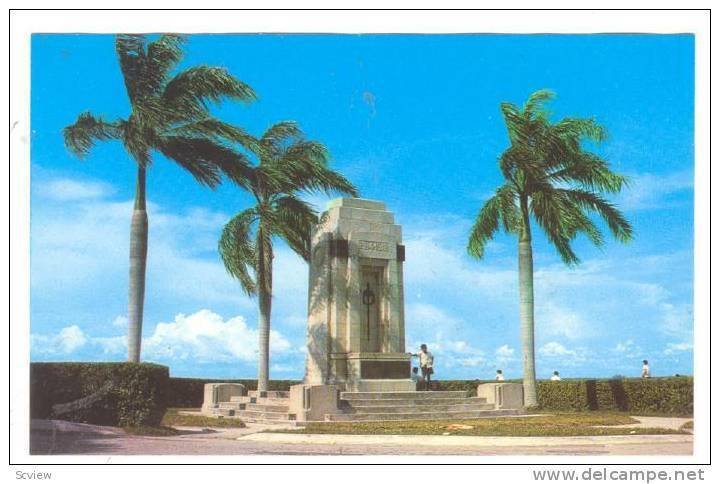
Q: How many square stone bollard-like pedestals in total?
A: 3